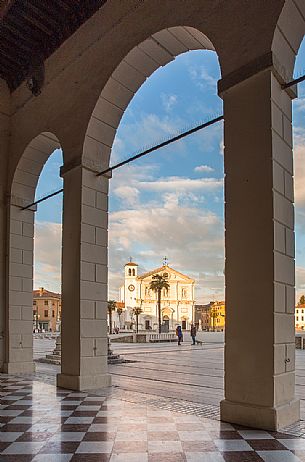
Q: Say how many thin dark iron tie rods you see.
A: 3